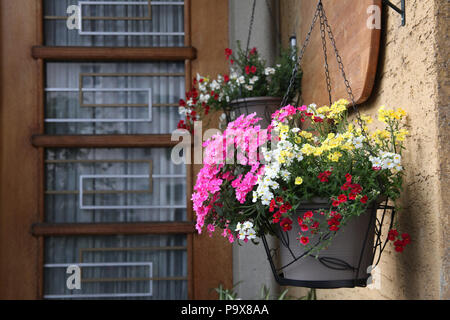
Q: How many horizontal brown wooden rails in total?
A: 3